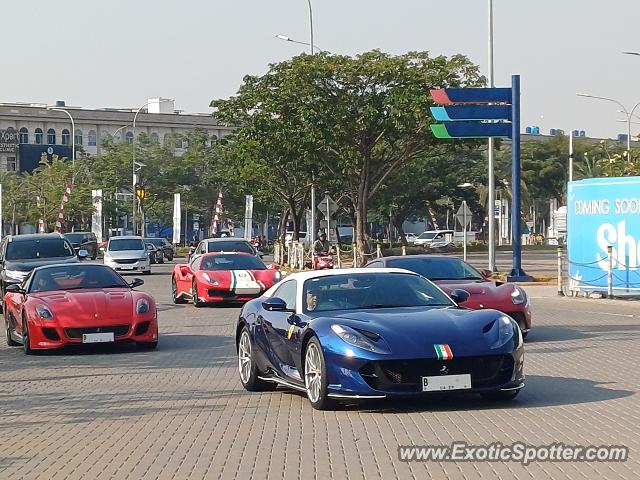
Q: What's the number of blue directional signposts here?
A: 1